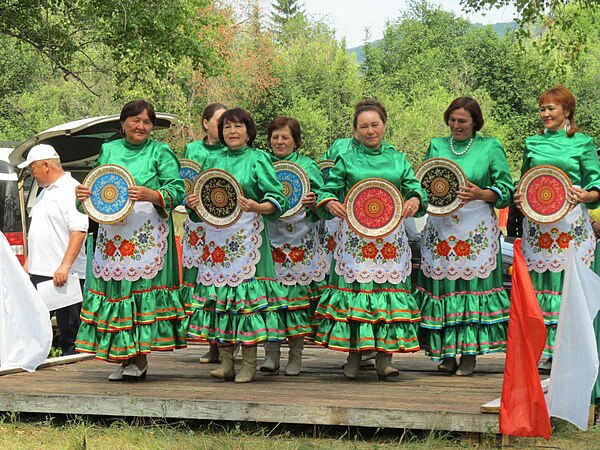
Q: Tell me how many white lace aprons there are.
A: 8